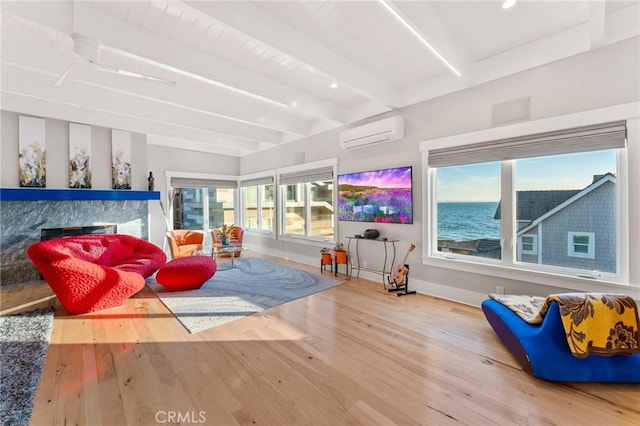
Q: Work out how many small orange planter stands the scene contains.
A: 2